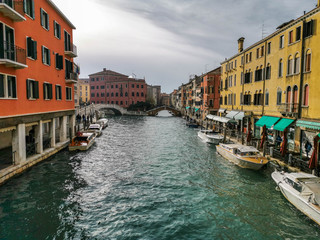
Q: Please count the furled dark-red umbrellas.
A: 4